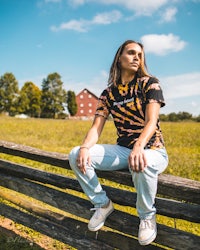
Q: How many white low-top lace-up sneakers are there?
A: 2